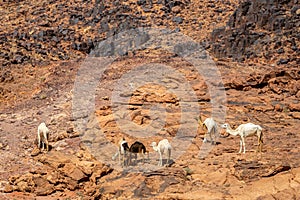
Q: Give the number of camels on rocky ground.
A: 6